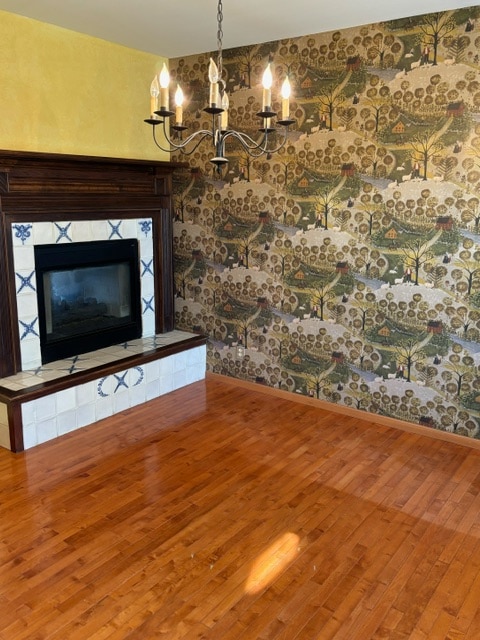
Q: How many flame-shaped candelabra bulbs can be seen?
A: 7